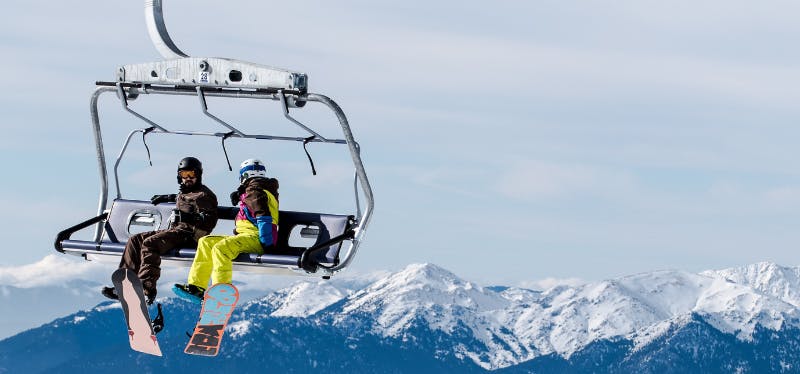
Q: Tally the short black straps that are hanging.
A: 3